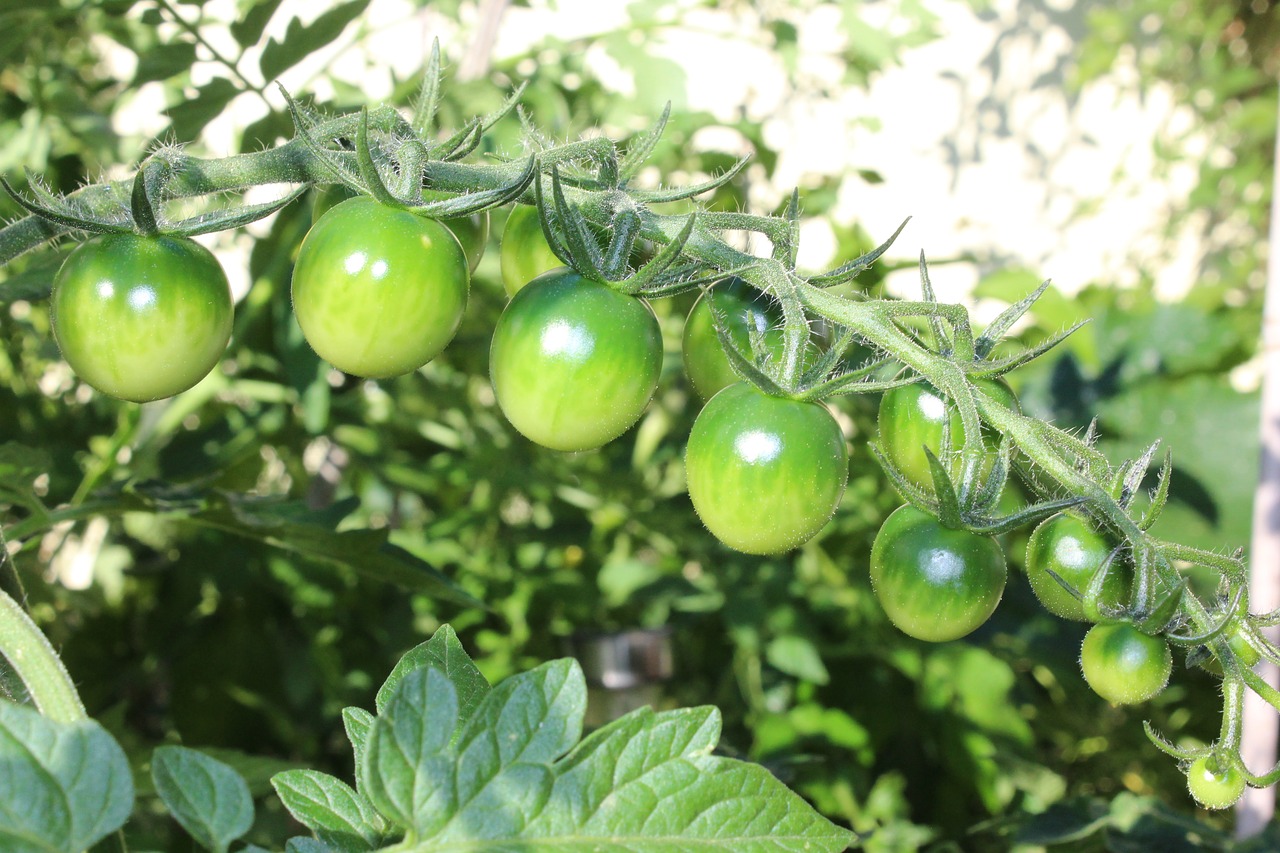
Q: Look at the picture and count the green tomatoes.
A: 13